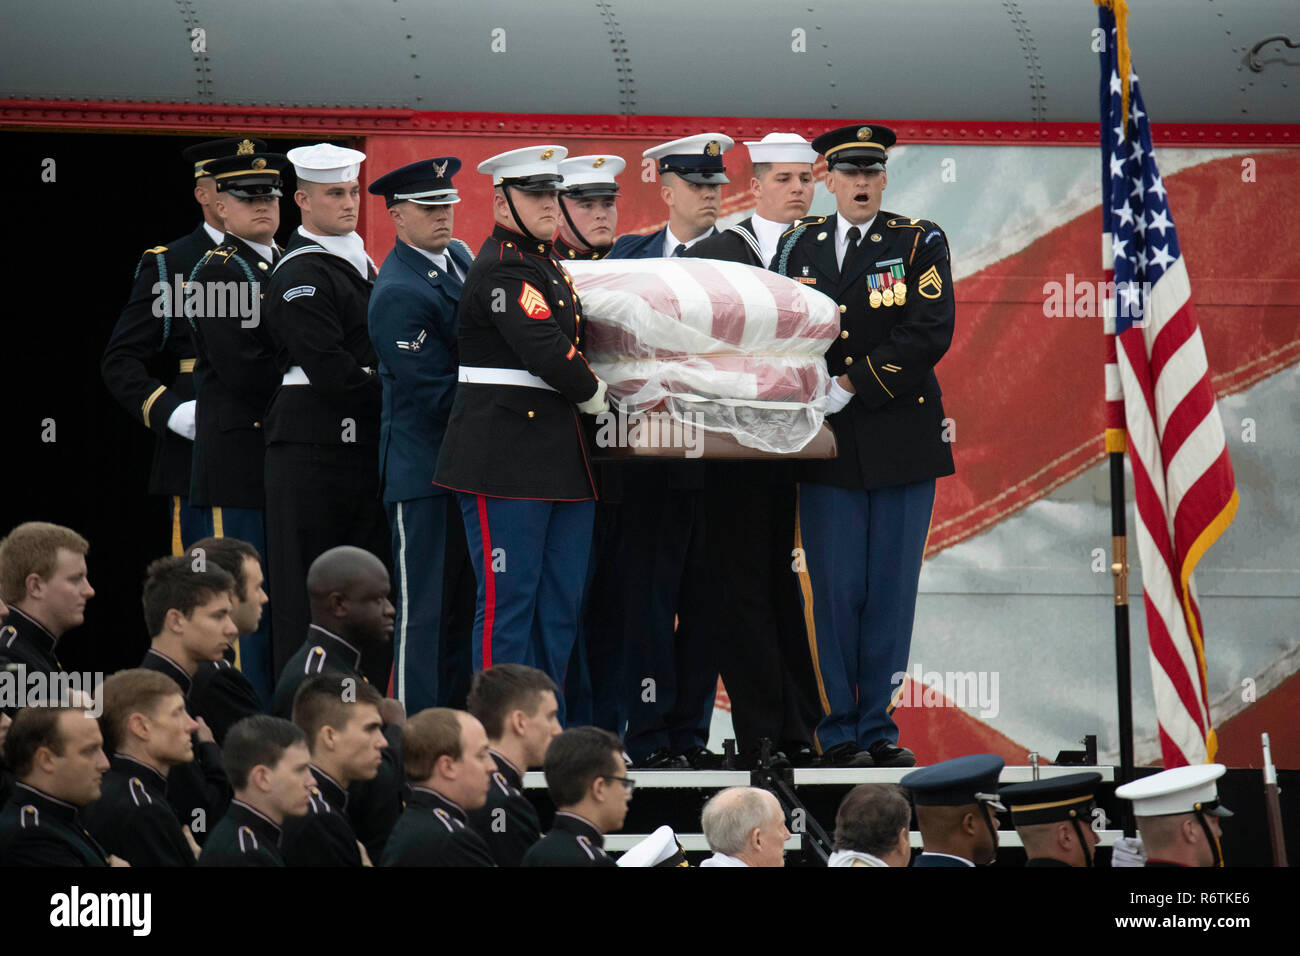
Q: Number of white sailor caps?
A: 2